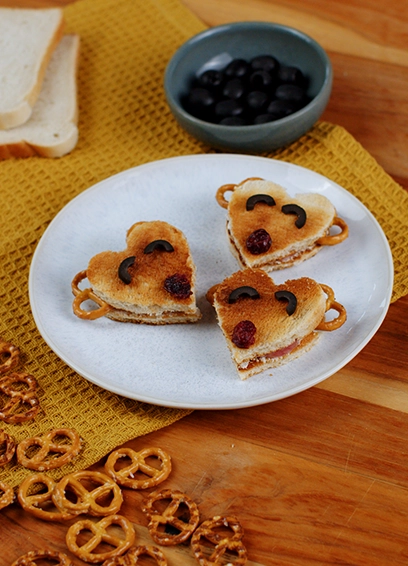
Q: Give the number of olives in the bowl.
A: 13